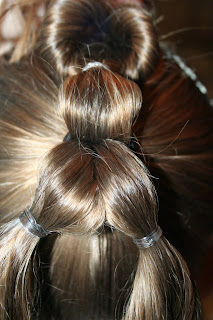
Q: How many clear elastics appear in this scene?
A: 3